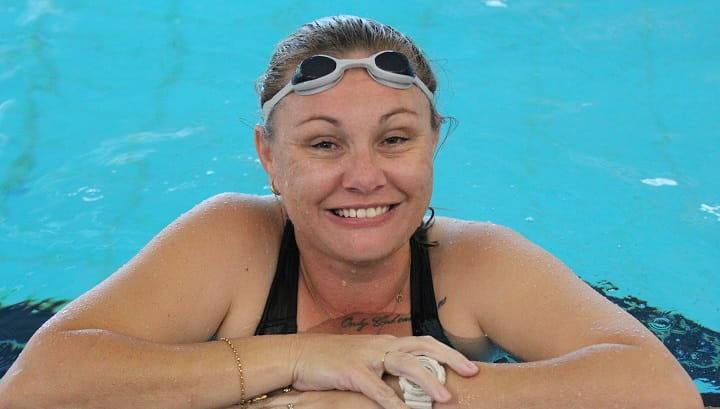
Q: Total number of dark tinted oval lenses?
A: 2